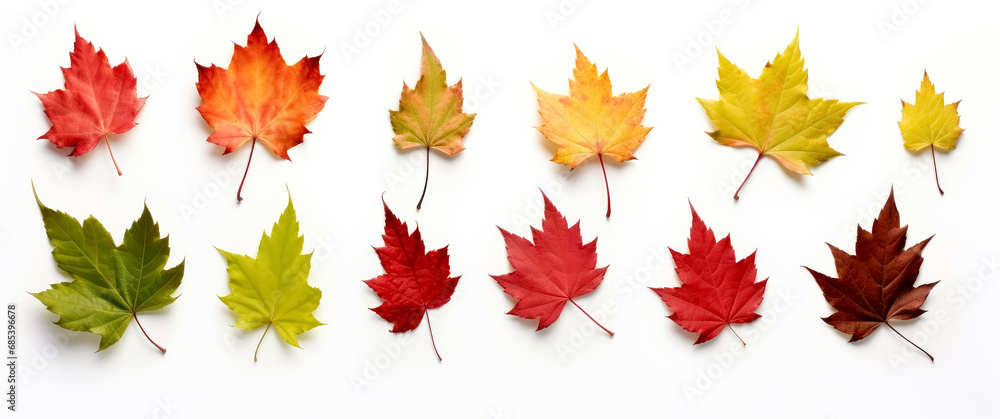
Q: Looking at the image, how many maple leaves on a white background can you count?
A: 12